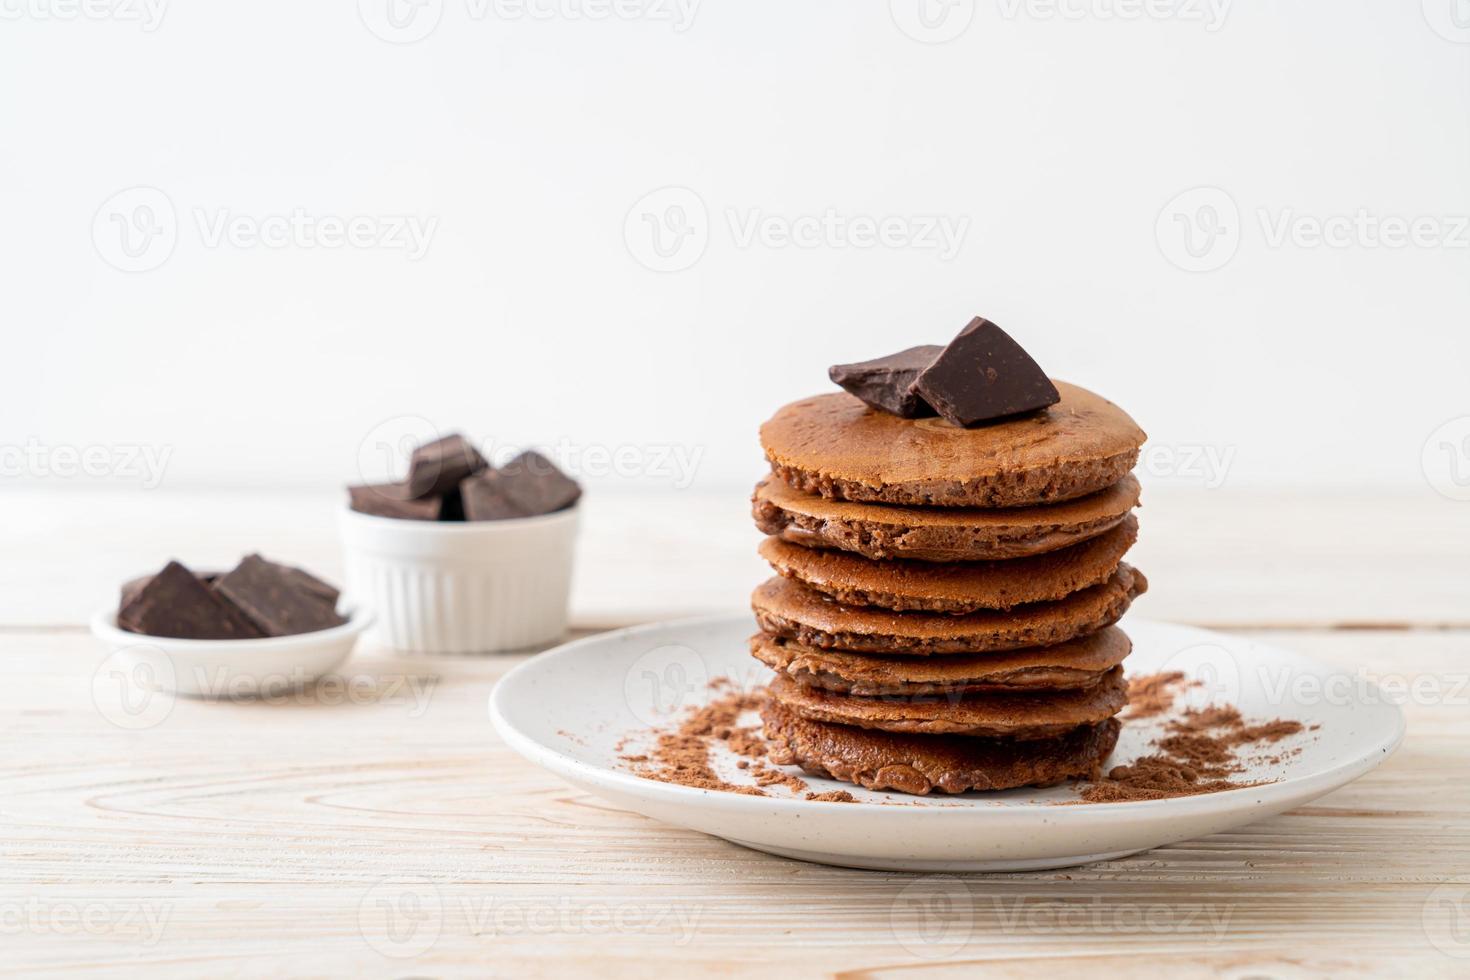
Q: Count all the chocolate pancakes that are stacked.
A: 7